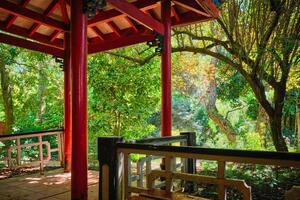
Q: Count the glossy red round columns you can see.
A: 3